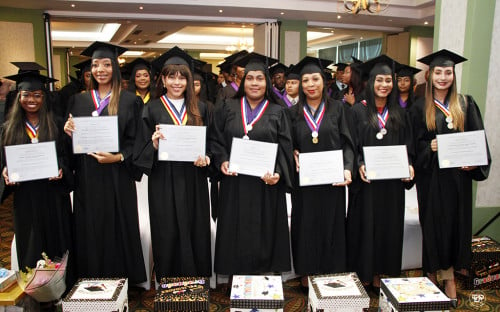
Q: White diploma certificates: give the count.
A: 7